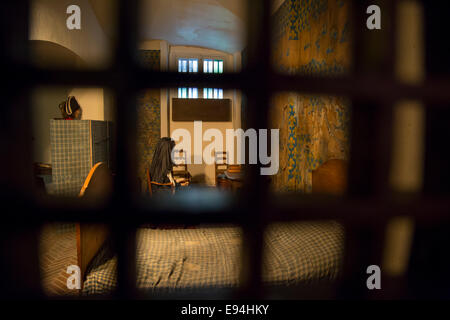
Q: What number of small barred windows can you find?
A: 2